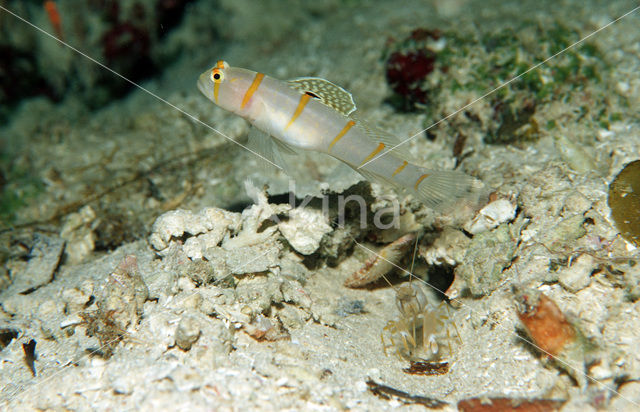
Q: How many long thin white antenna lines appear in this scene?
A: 2